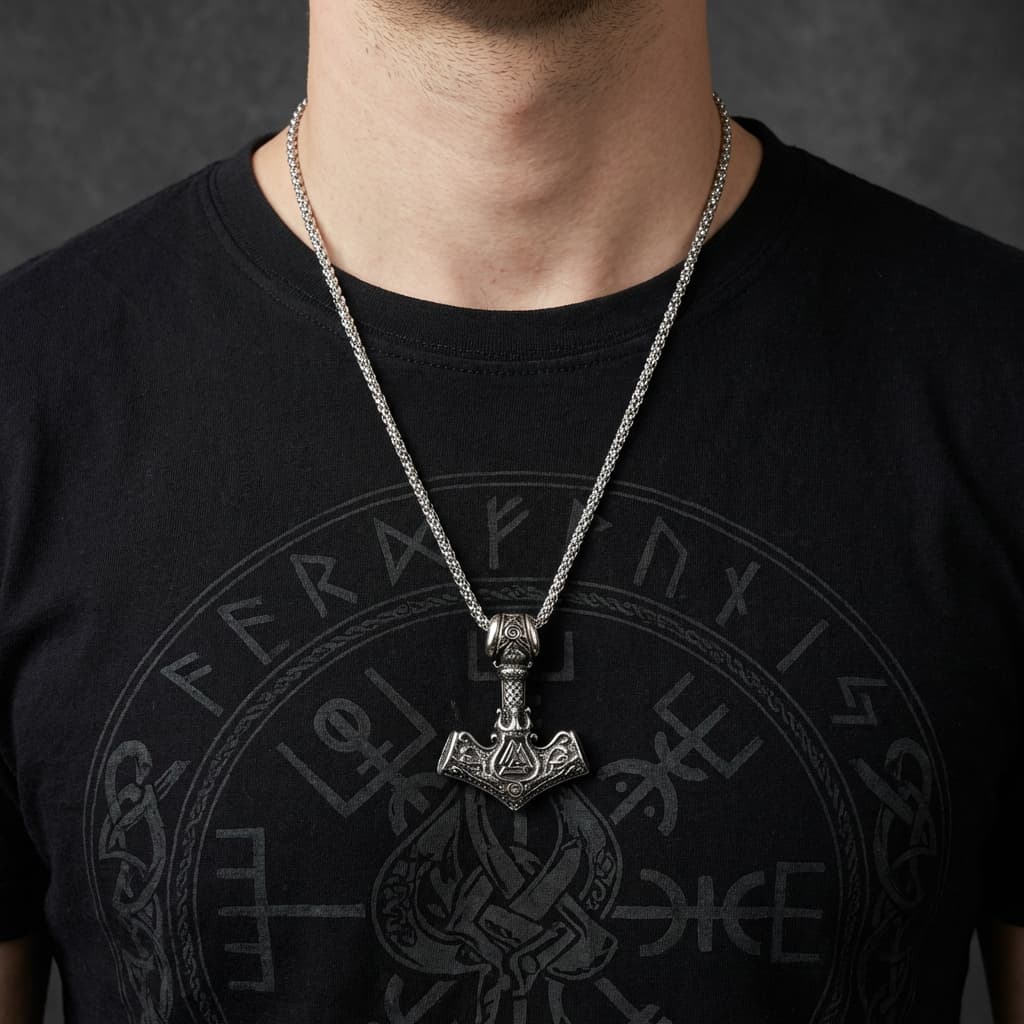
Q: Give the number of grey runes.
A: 10